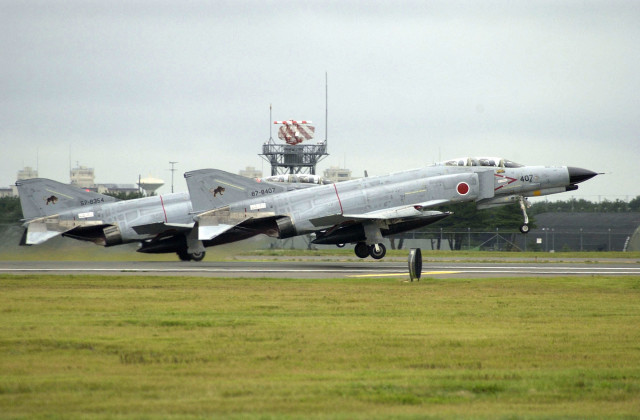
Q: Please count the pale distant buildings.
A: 4